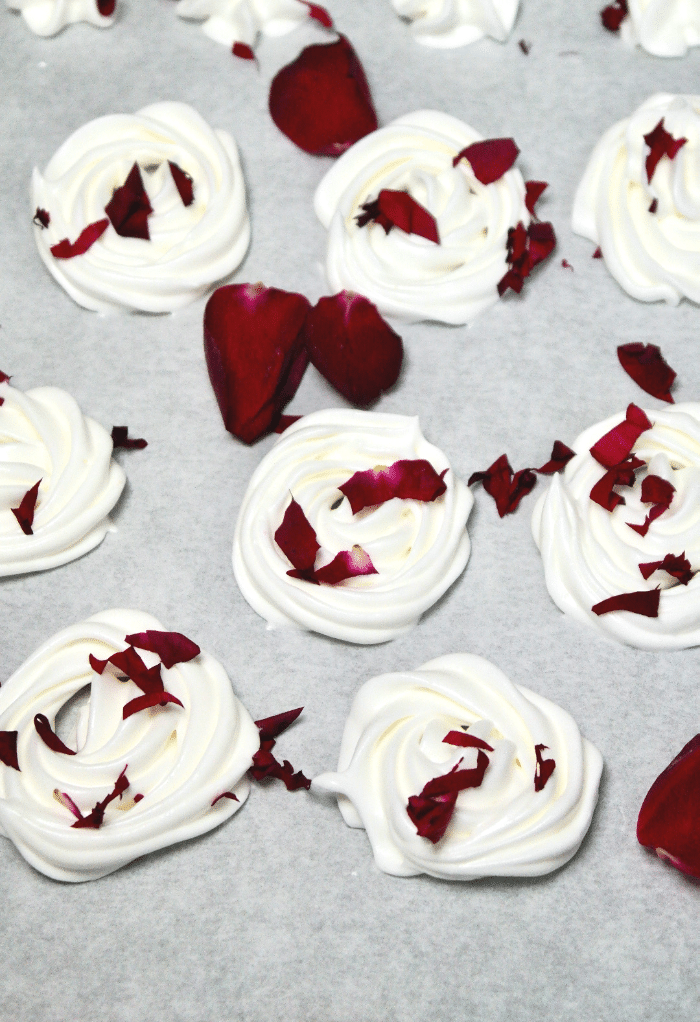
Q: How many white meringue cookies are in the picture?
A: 12